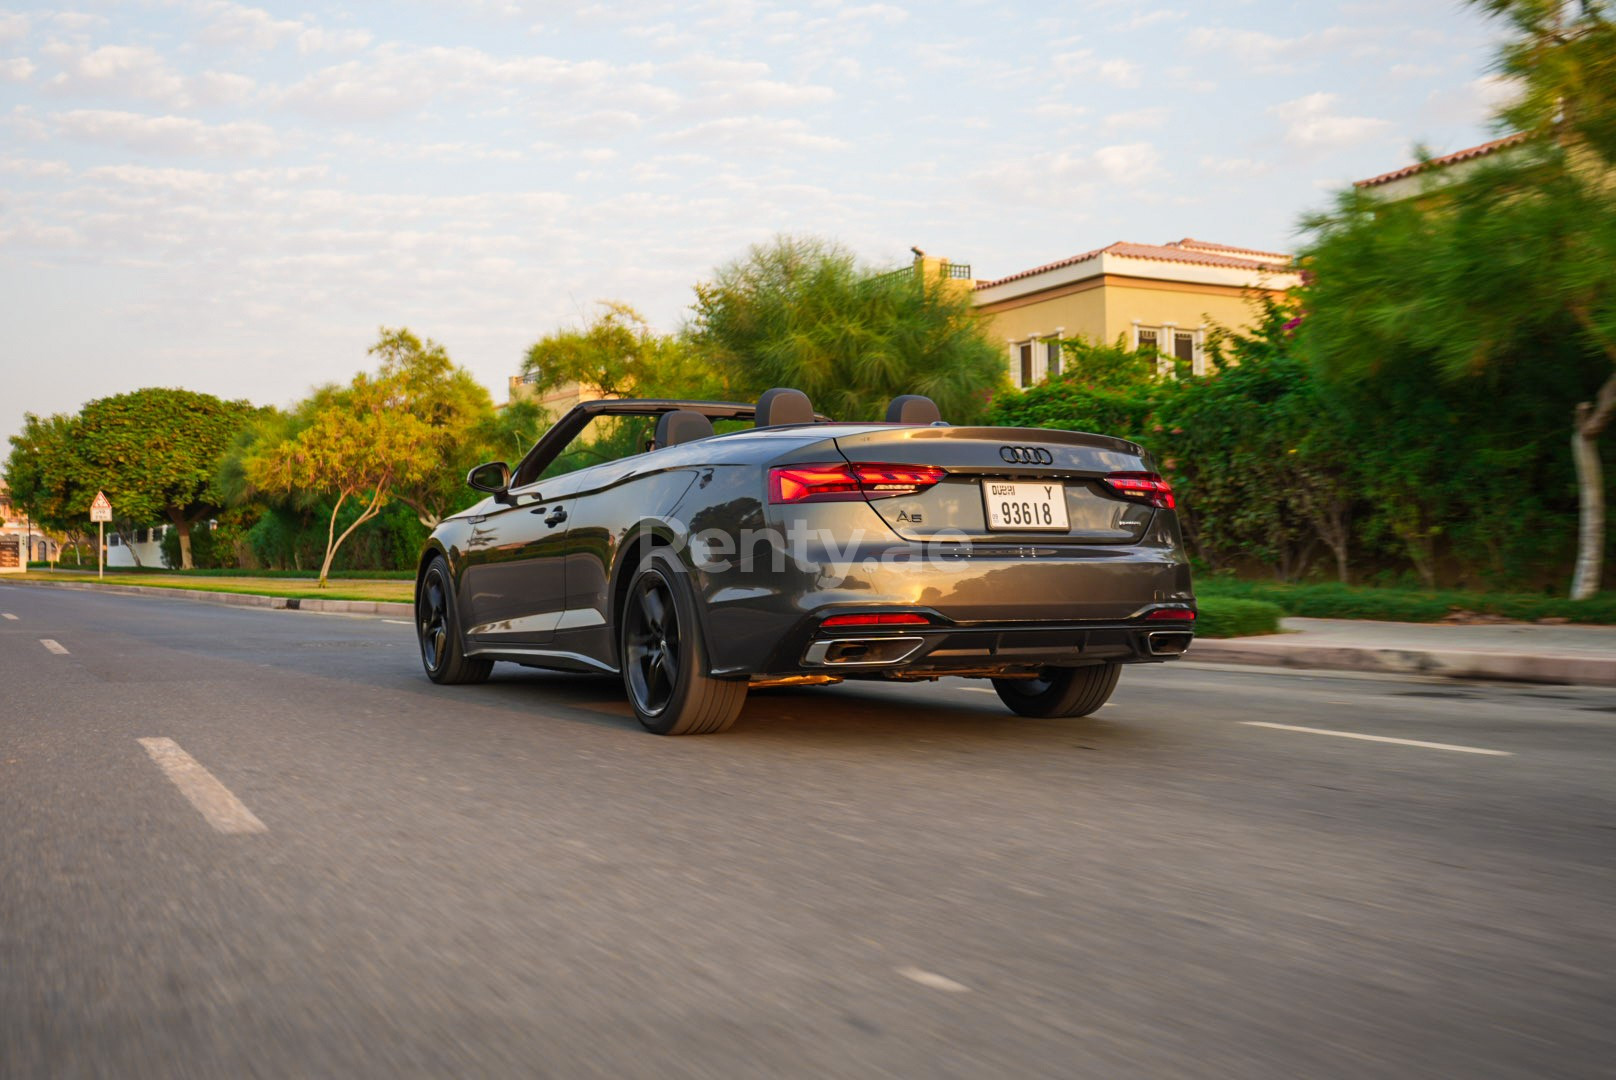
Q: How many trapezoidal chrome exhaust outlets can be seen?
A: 2